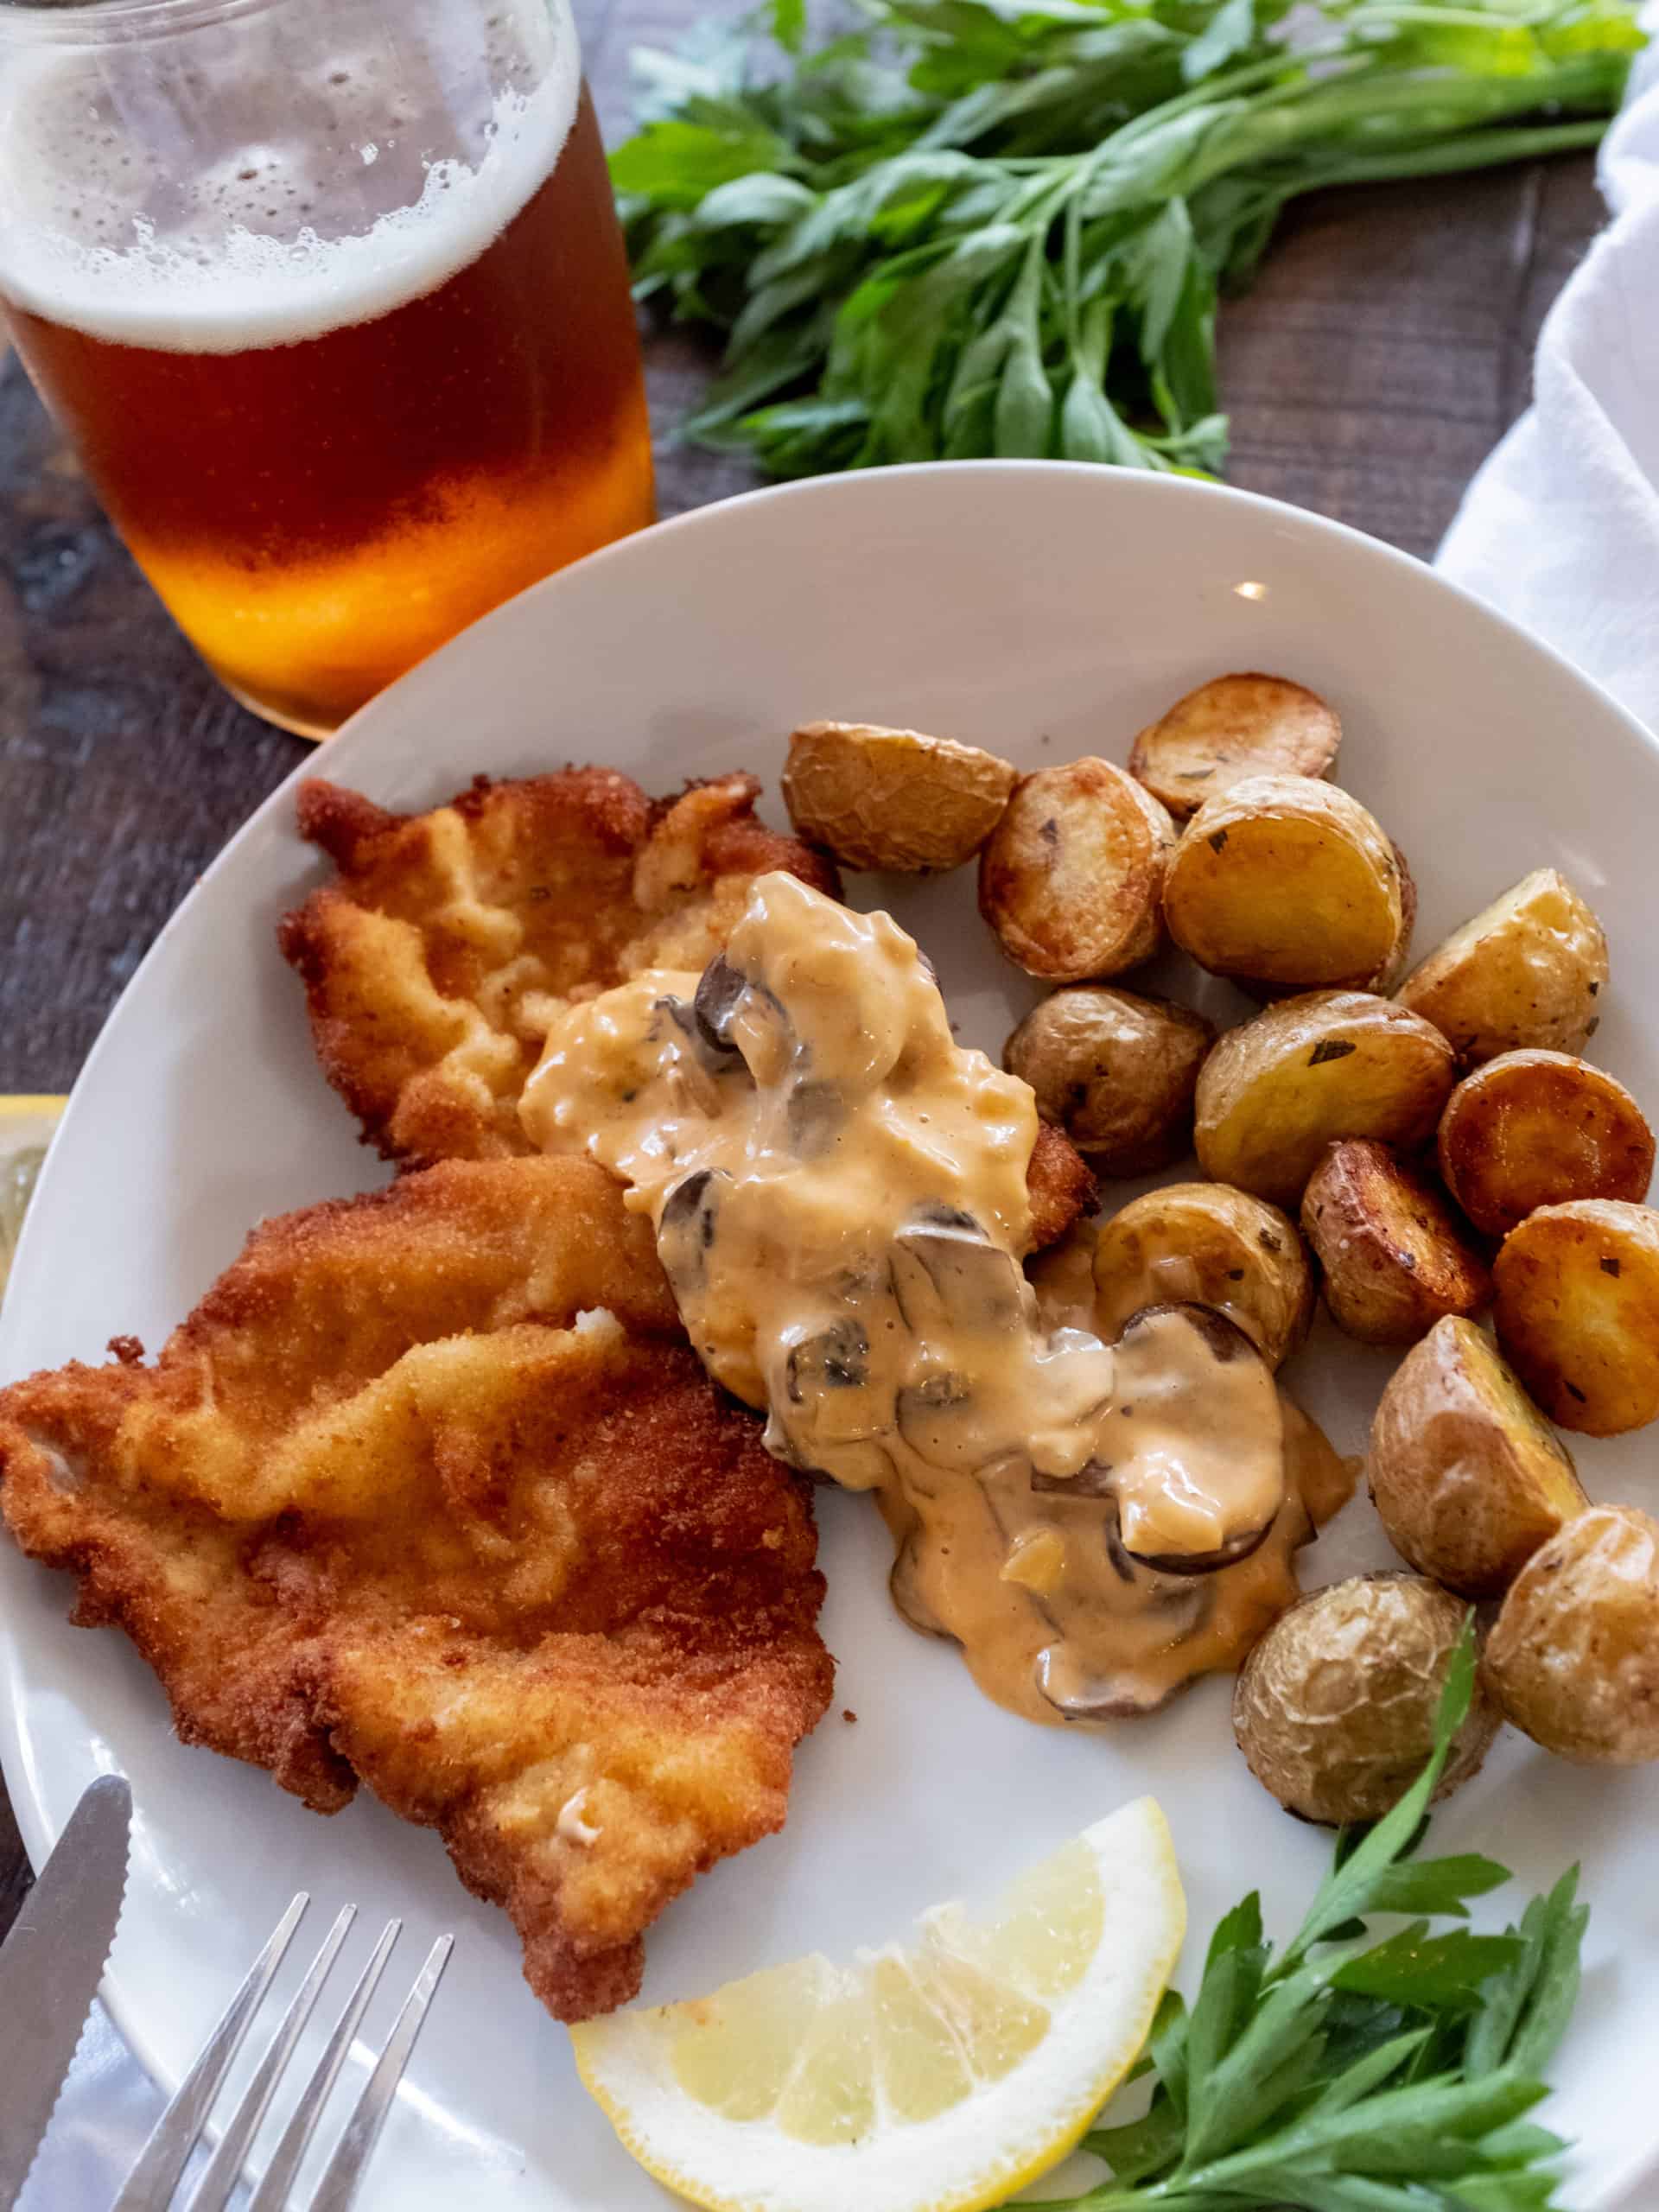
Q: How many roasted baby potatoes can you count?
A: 14